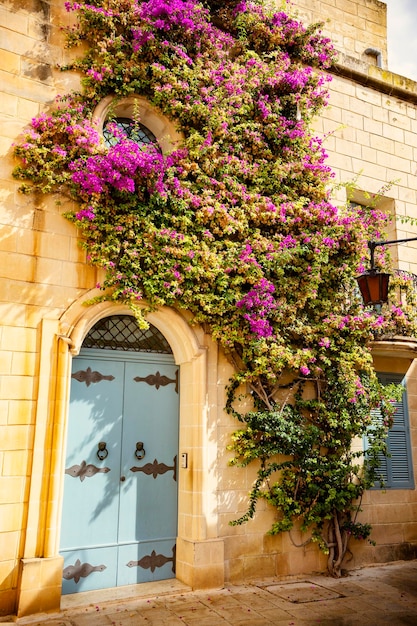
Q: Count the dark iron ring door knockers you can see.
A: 2